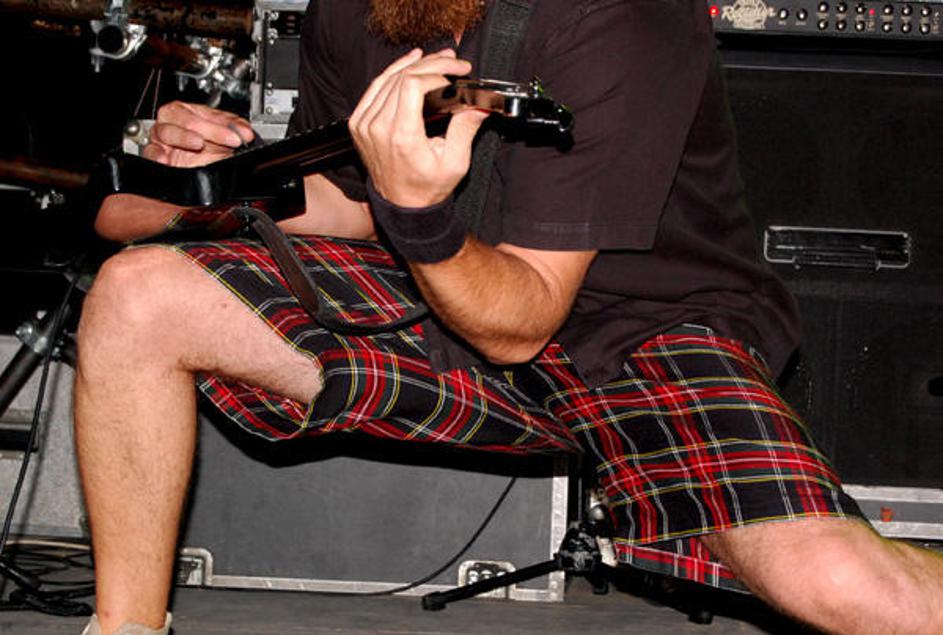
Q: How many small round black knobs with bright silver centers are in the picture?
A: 14